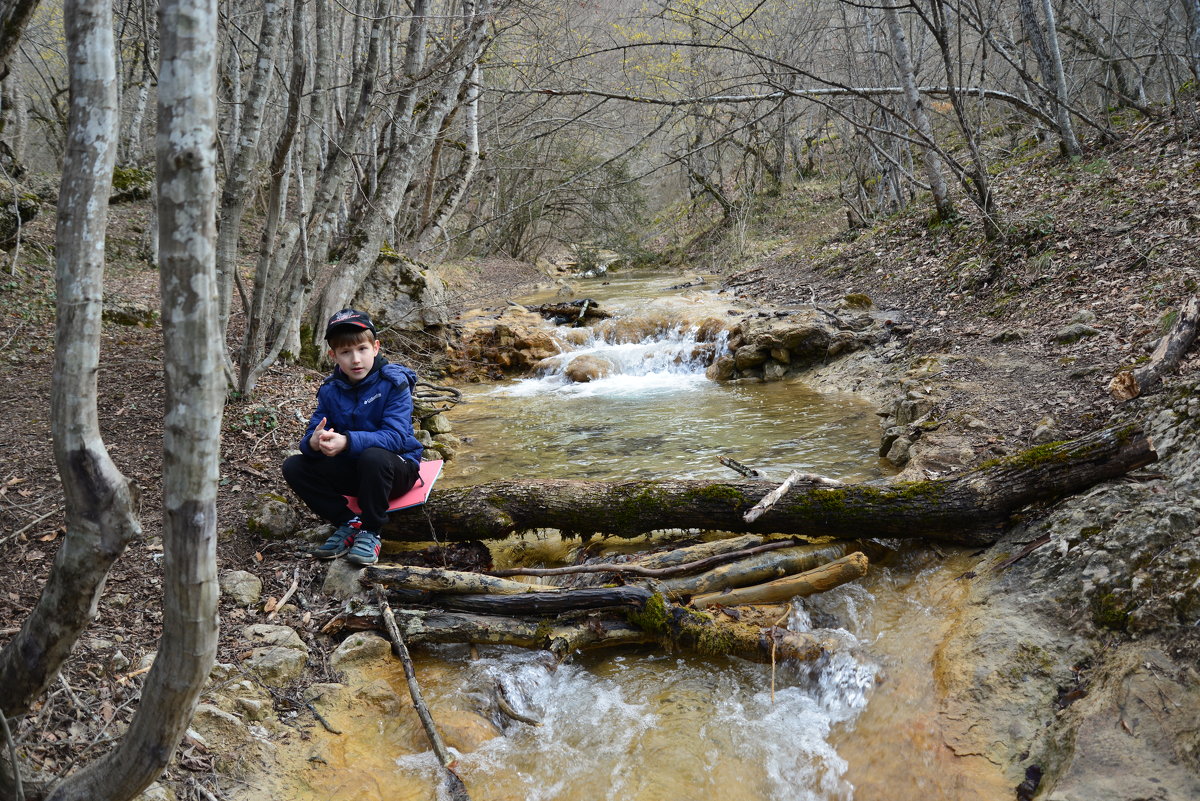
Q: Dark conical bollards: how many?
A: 0